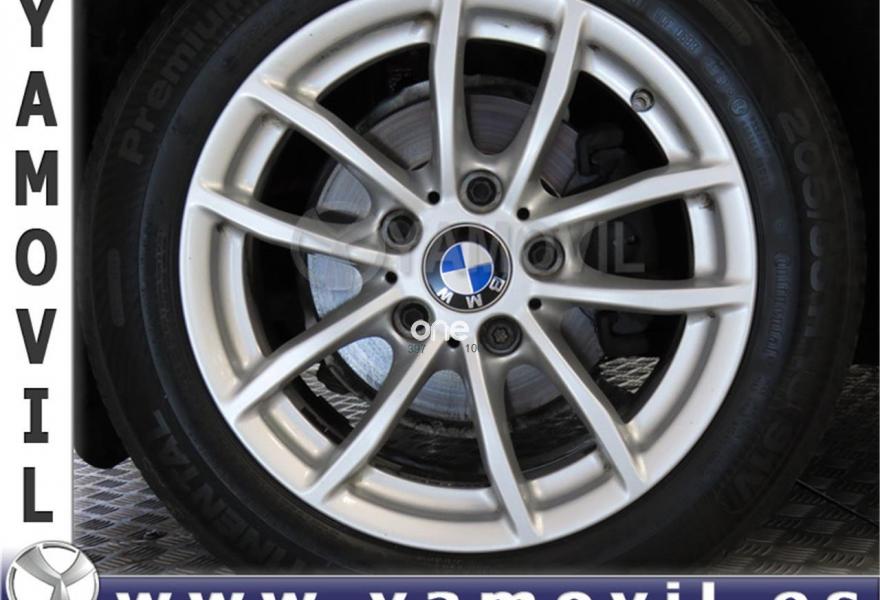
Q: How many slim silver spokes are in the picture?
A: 10